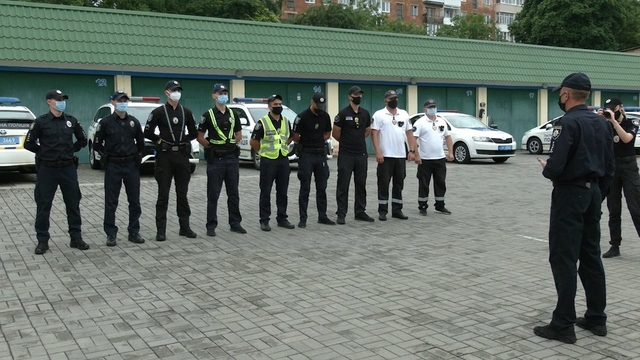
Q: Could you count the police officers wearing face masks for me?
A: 11